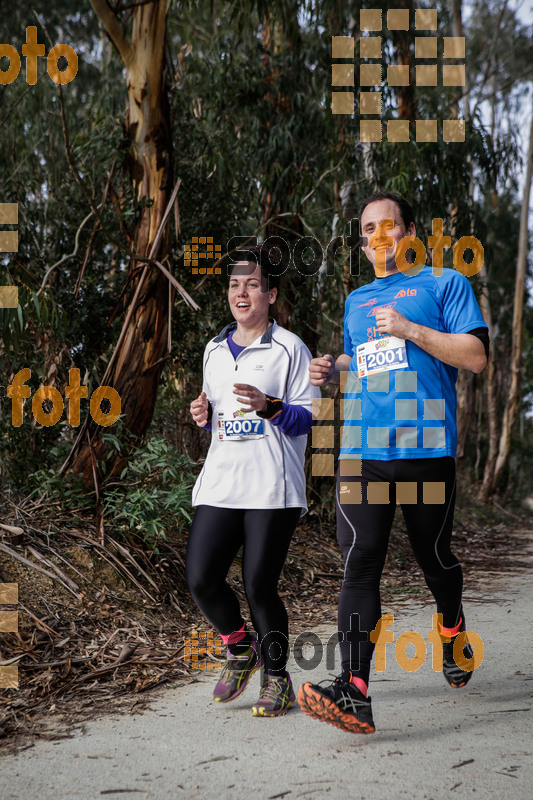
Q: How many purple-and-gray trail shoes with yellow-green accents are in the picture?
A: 2